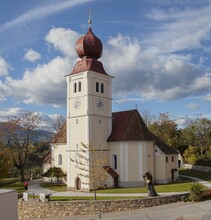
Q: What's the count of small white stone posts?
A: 2